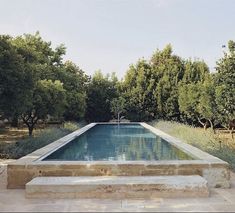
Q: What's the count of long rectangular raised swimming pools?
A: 1